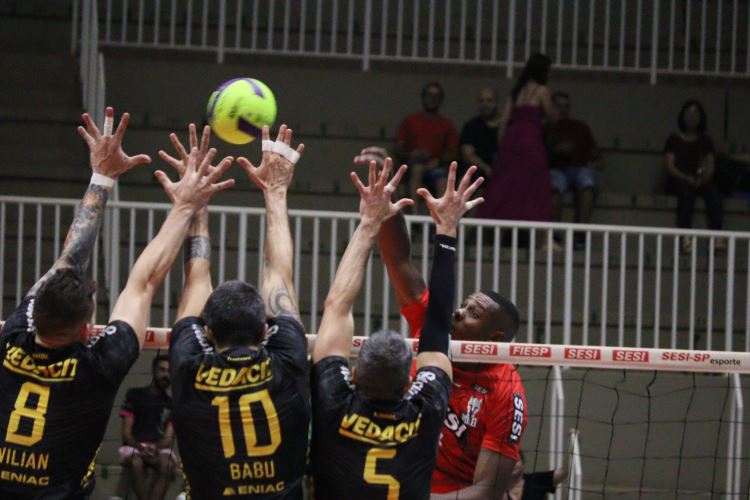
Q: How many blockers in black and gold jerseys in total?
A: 3